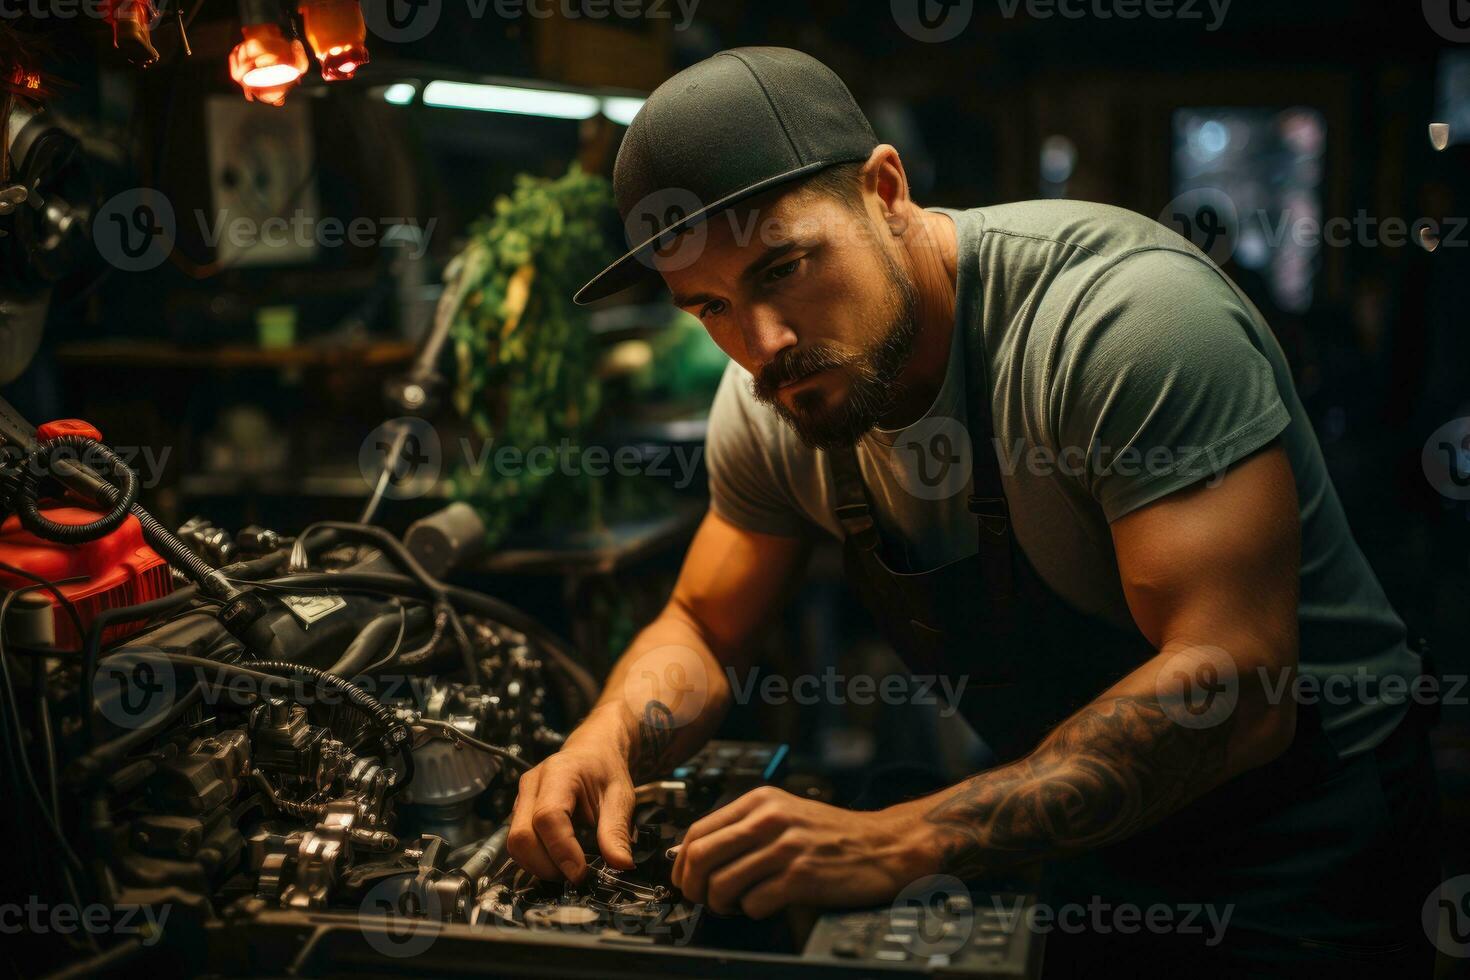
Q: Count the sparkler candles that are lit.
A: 0